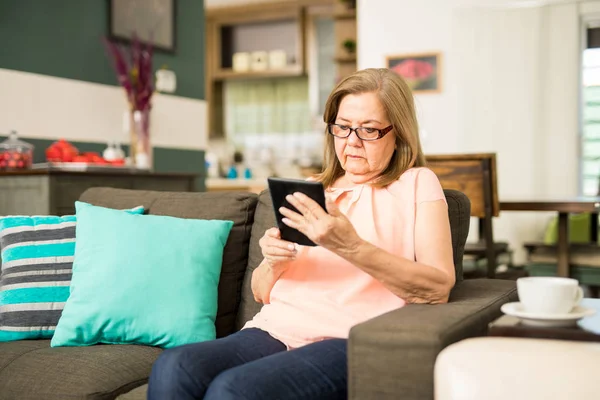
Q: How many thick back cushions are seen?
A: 2